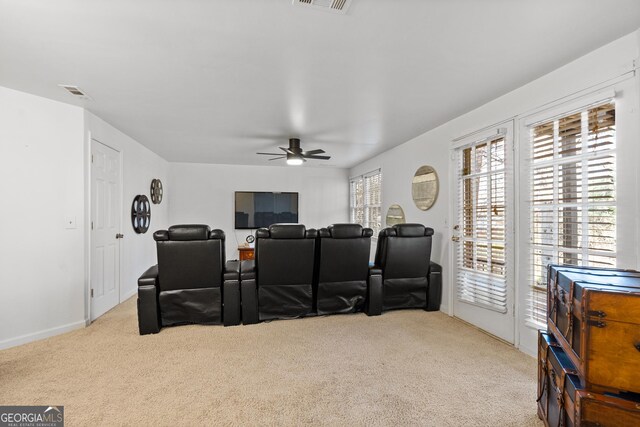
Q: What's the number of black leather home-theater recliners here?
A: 4